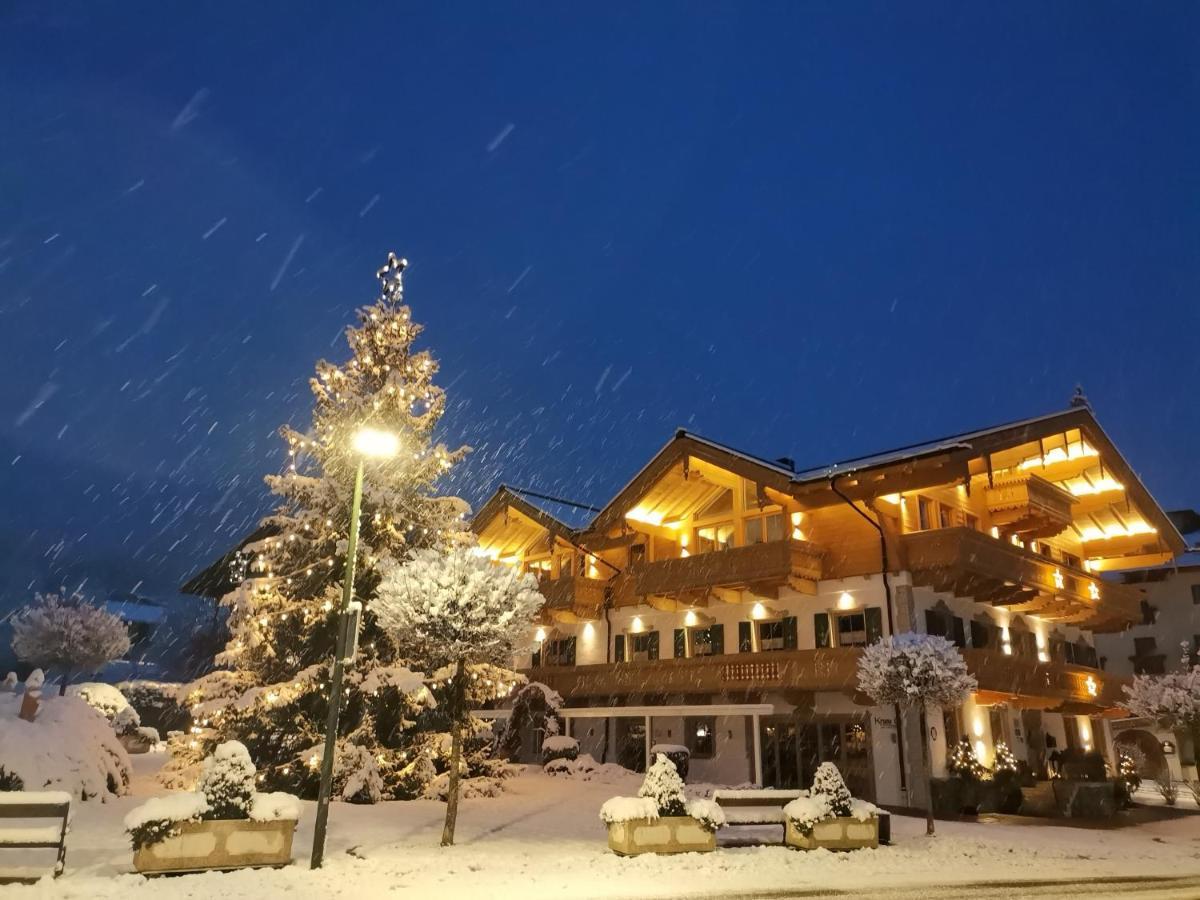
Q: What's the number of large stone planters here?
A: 3